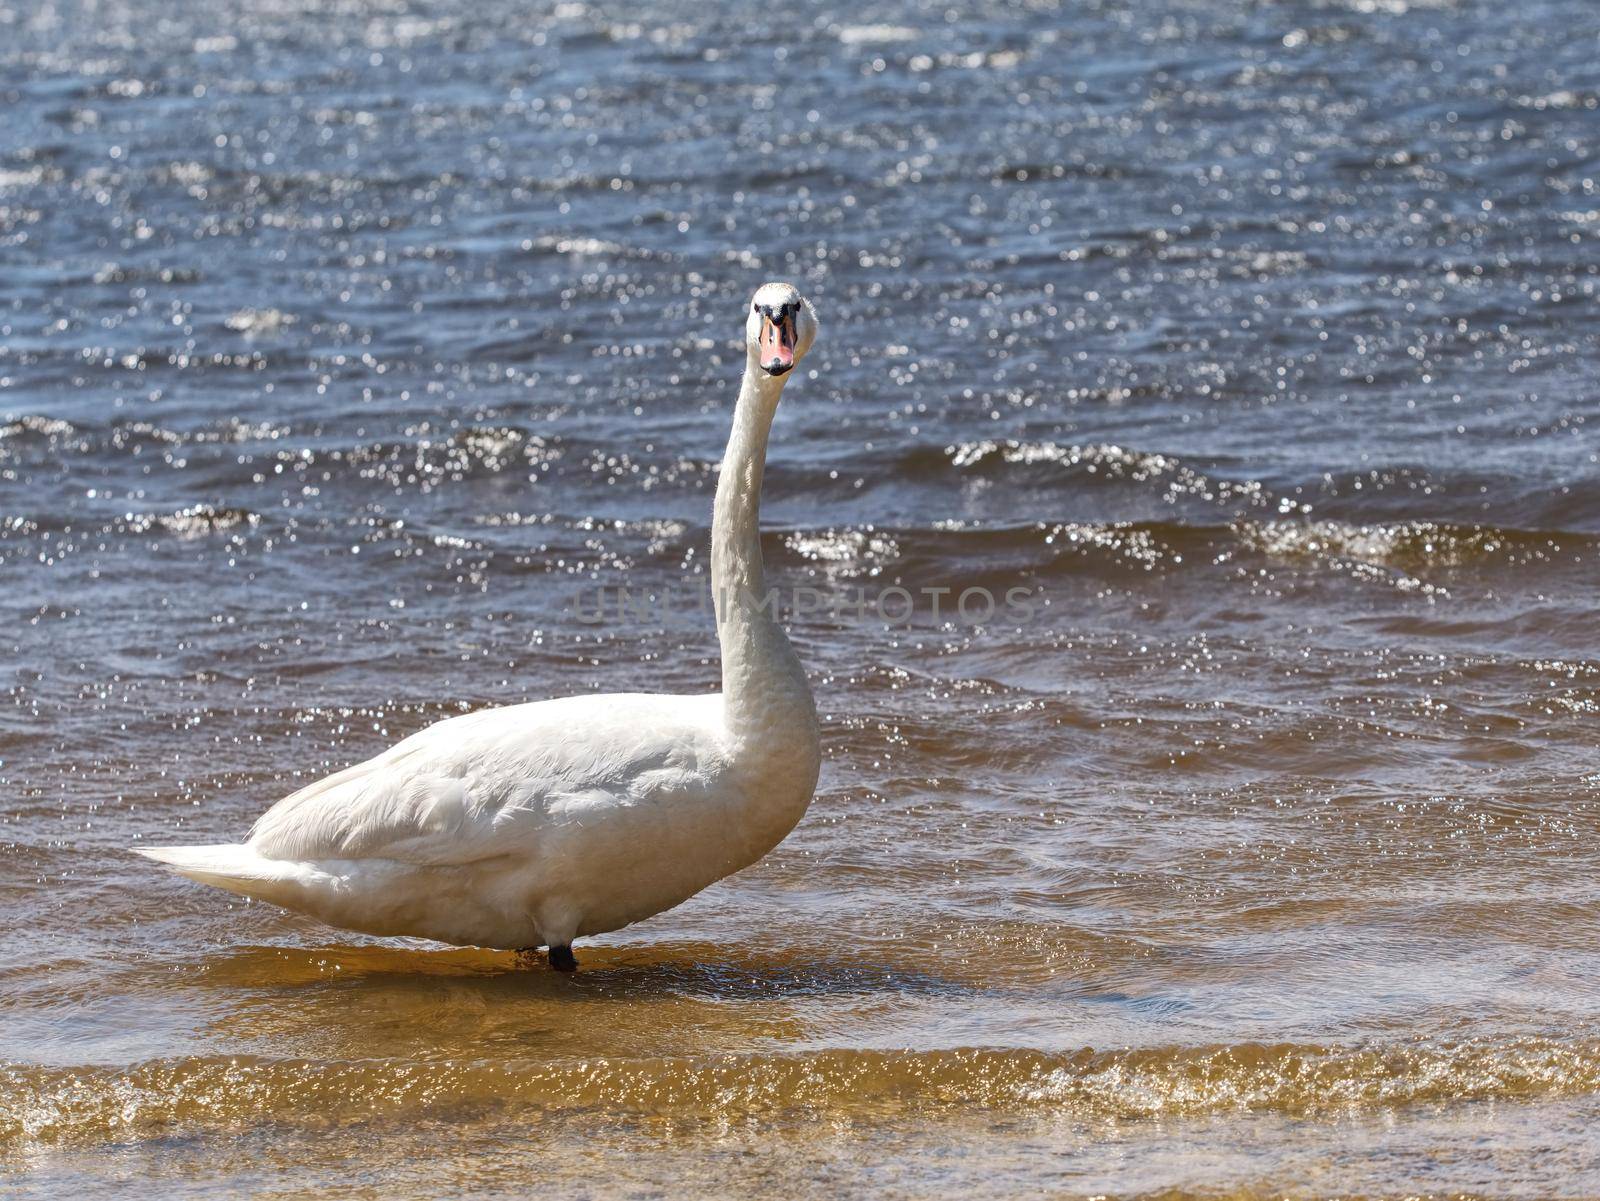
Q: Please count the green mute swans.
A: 0